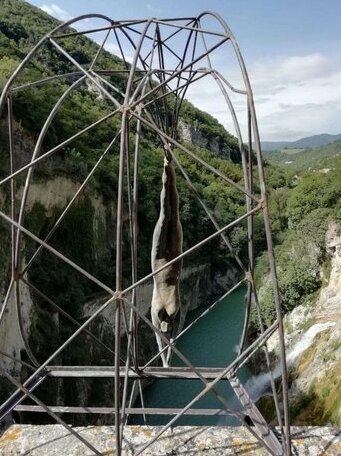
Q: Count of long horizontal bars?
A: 2